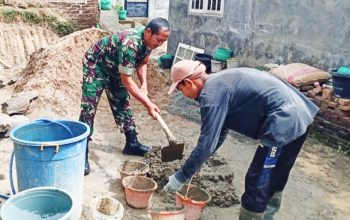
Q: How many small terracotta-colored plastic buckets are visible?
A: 4